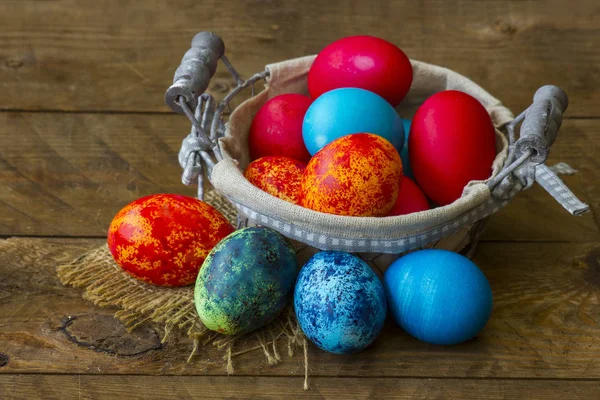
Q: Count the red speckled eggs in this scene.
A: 3